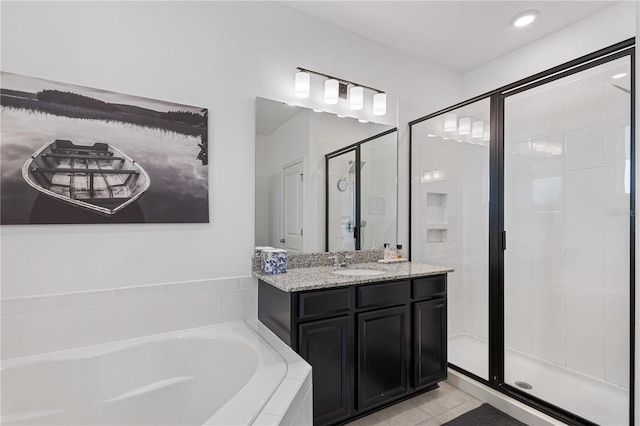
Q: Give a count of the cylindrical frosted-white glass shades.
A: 4